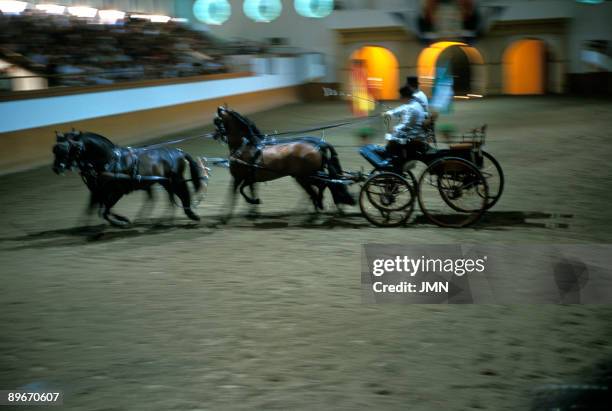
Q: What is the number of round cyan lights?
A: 3